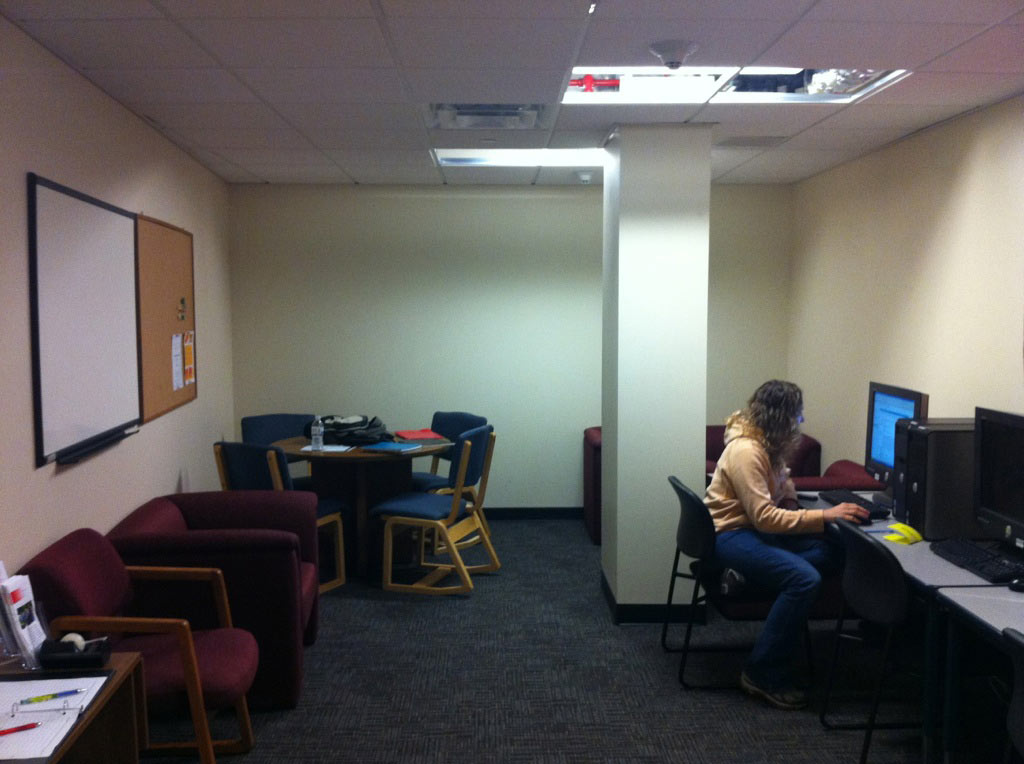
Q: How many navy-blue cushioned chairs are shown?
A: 4